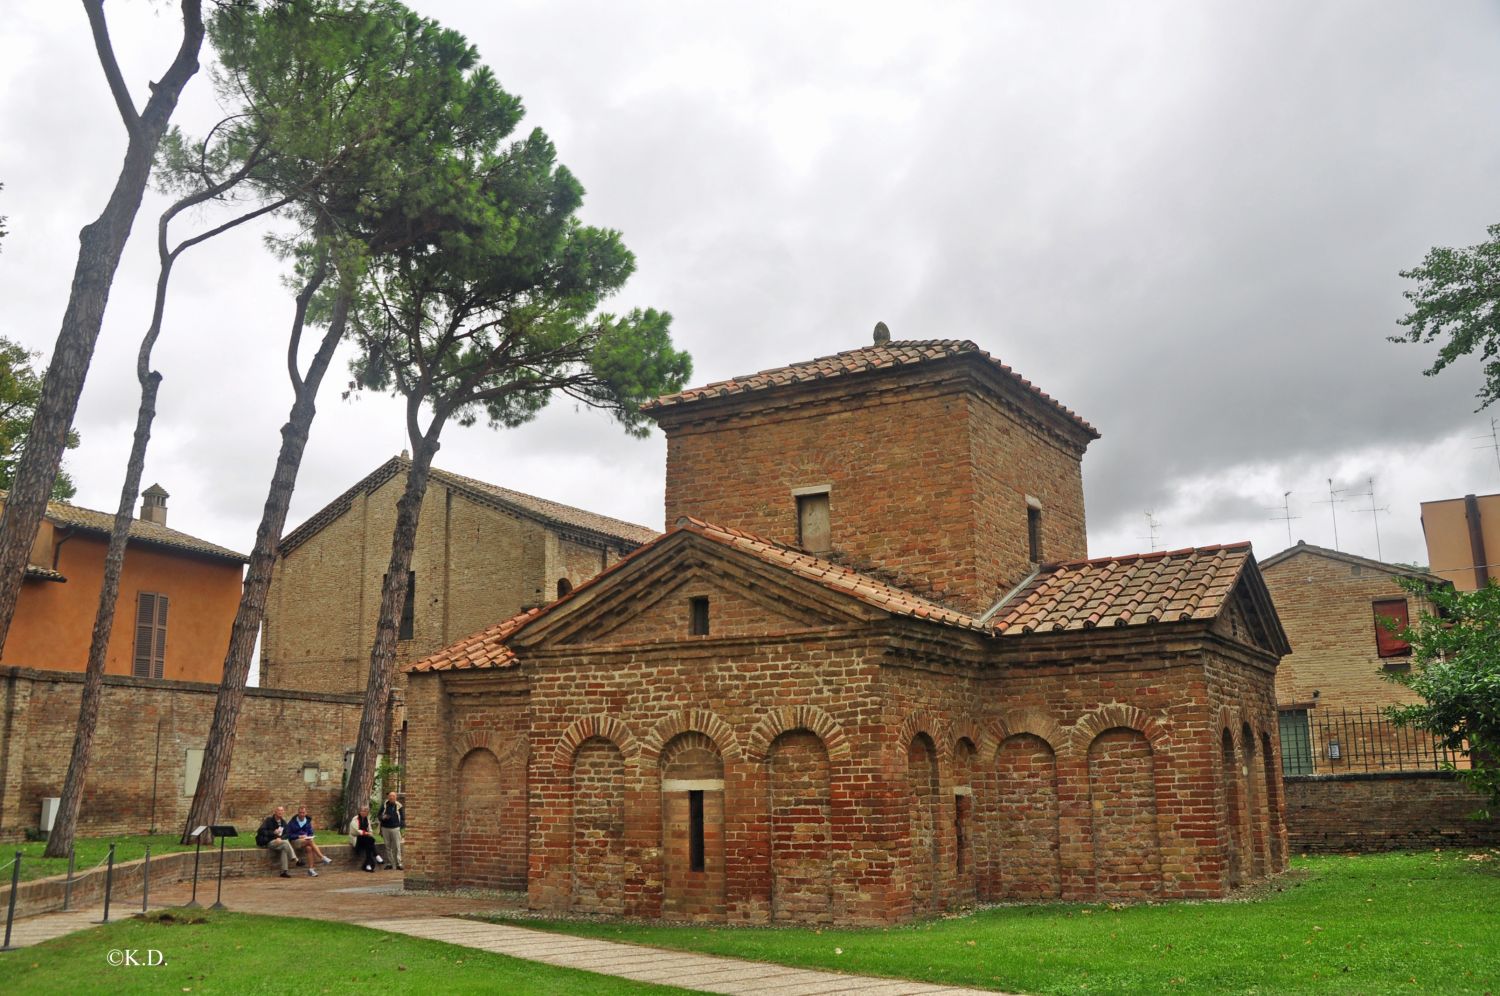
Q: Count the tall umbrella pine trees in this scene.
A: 4